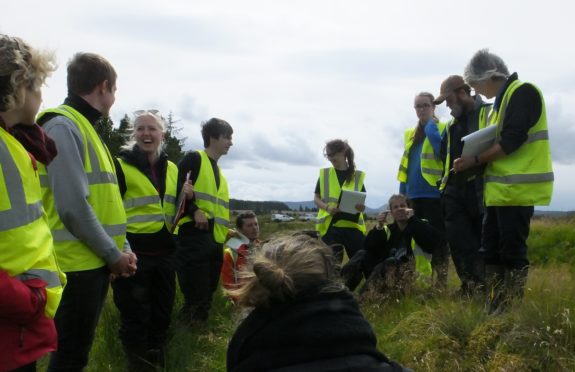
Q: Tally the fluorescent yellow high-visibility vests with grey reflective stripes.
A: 9